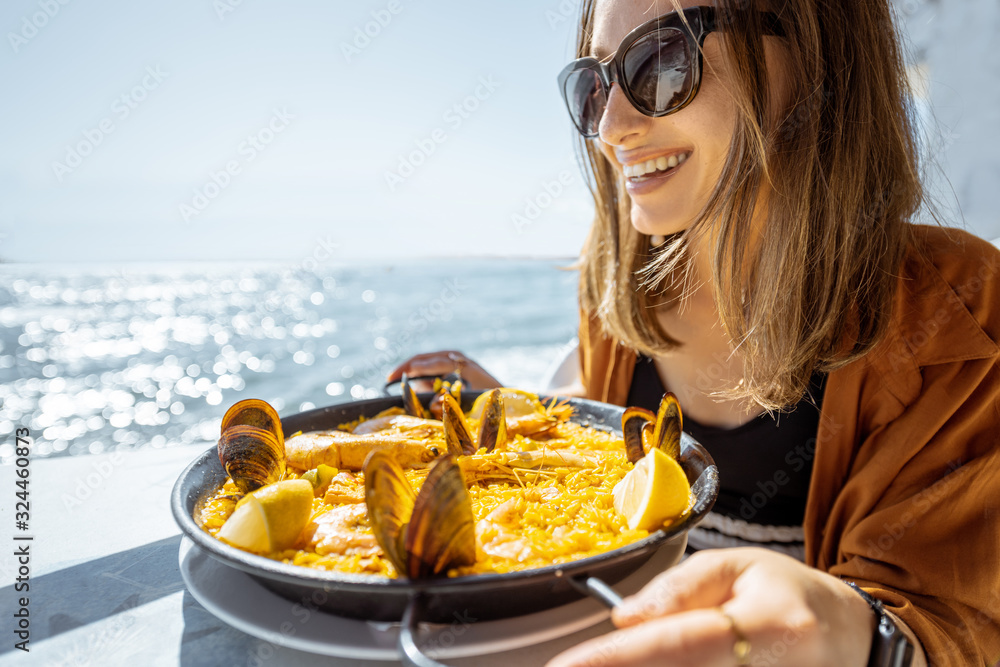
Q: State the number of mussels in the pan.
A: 5